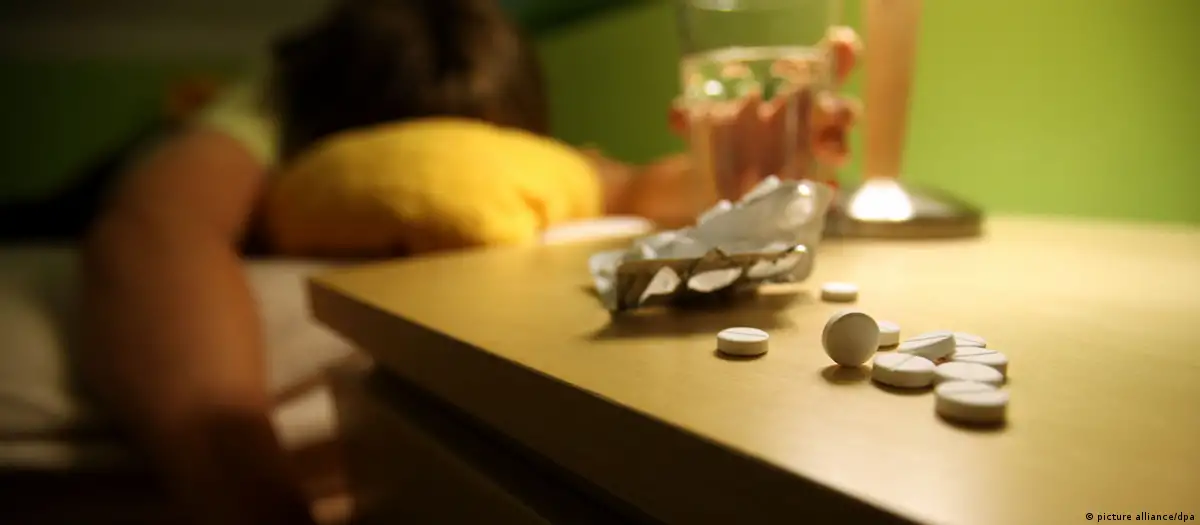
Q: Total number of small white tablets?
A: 10